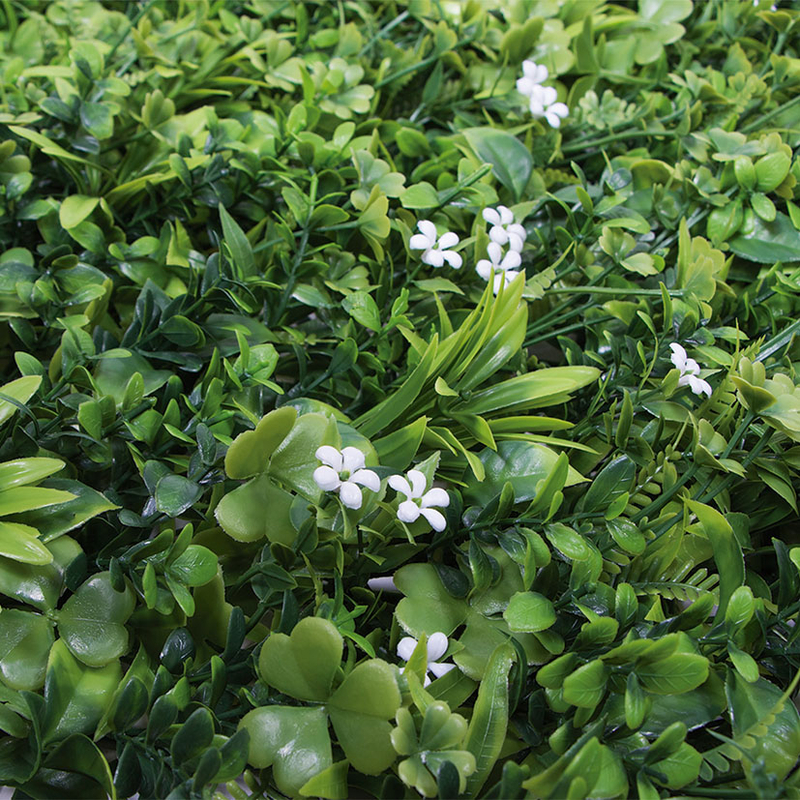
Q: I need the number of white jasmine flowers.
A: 9